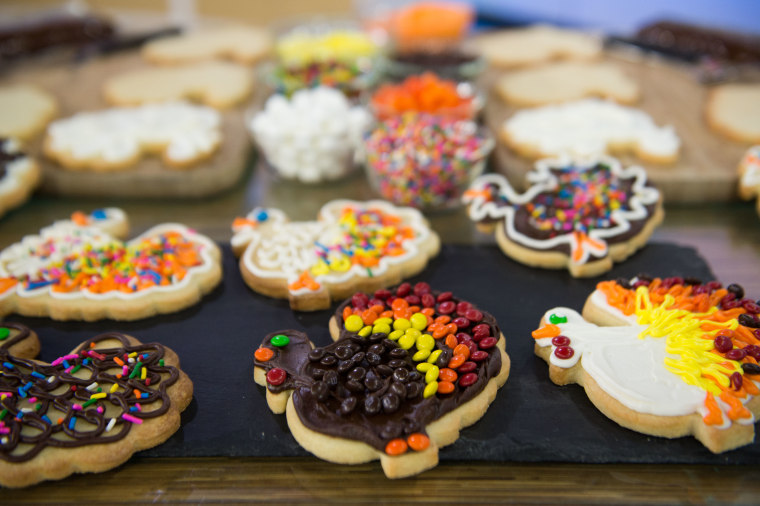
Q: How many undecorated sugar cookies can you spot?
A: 6